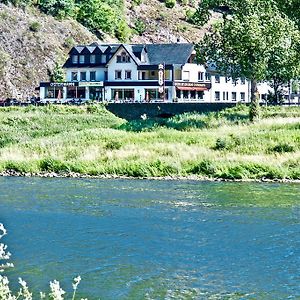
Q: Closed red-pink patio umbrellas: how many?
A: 3